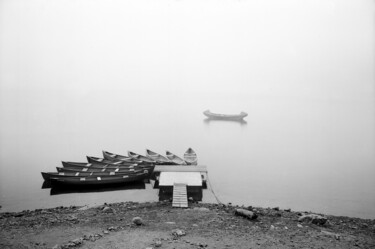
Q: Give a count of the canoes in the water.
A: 11